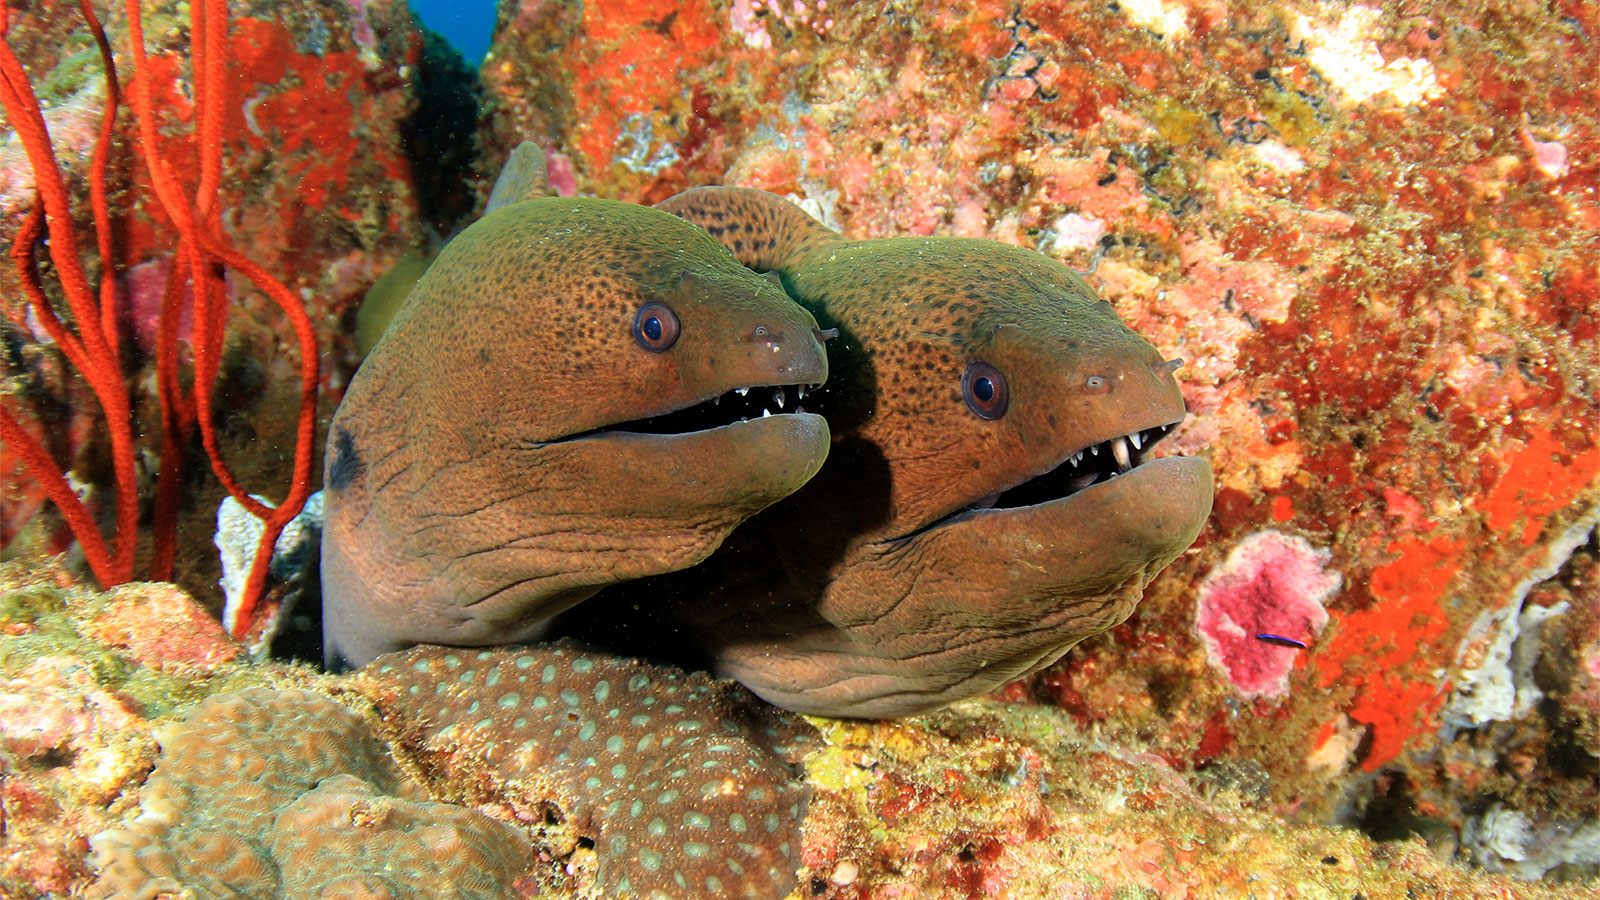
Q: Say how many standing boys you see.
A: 0